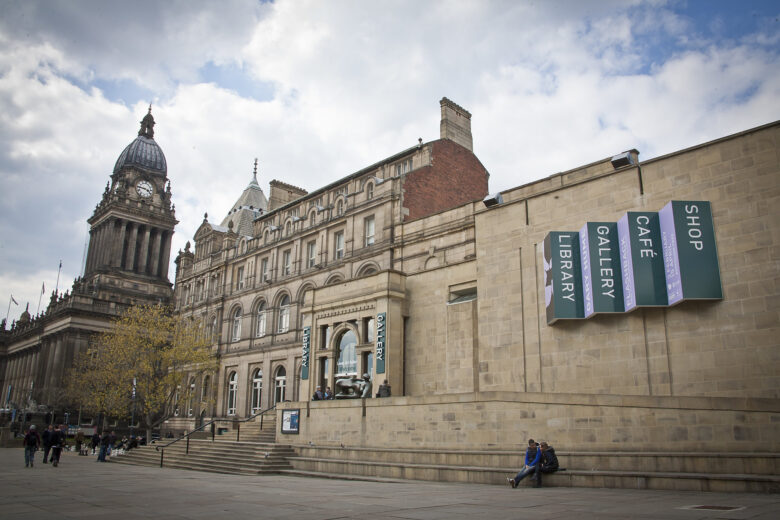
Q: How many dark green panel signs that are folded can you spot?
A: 4